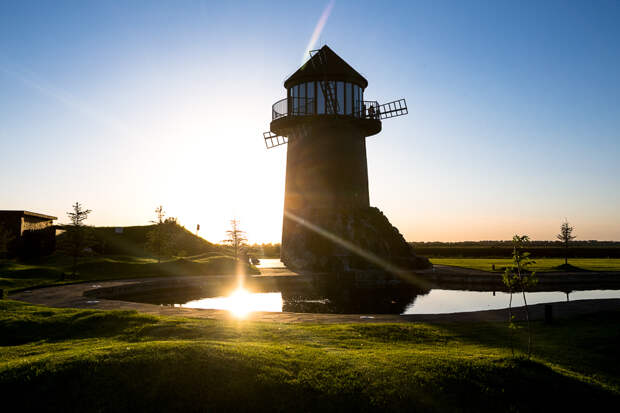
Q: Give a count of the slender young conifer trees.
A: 4